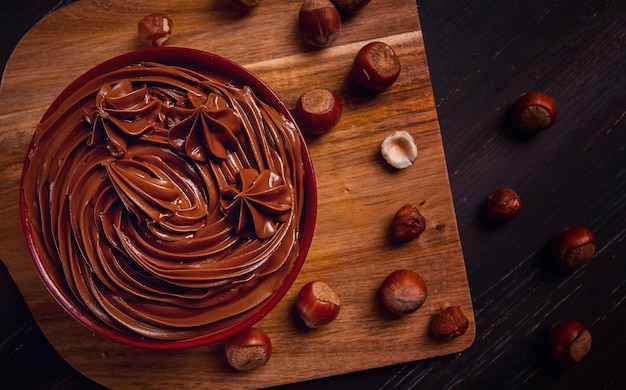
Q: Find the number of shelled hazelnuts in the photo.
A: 5